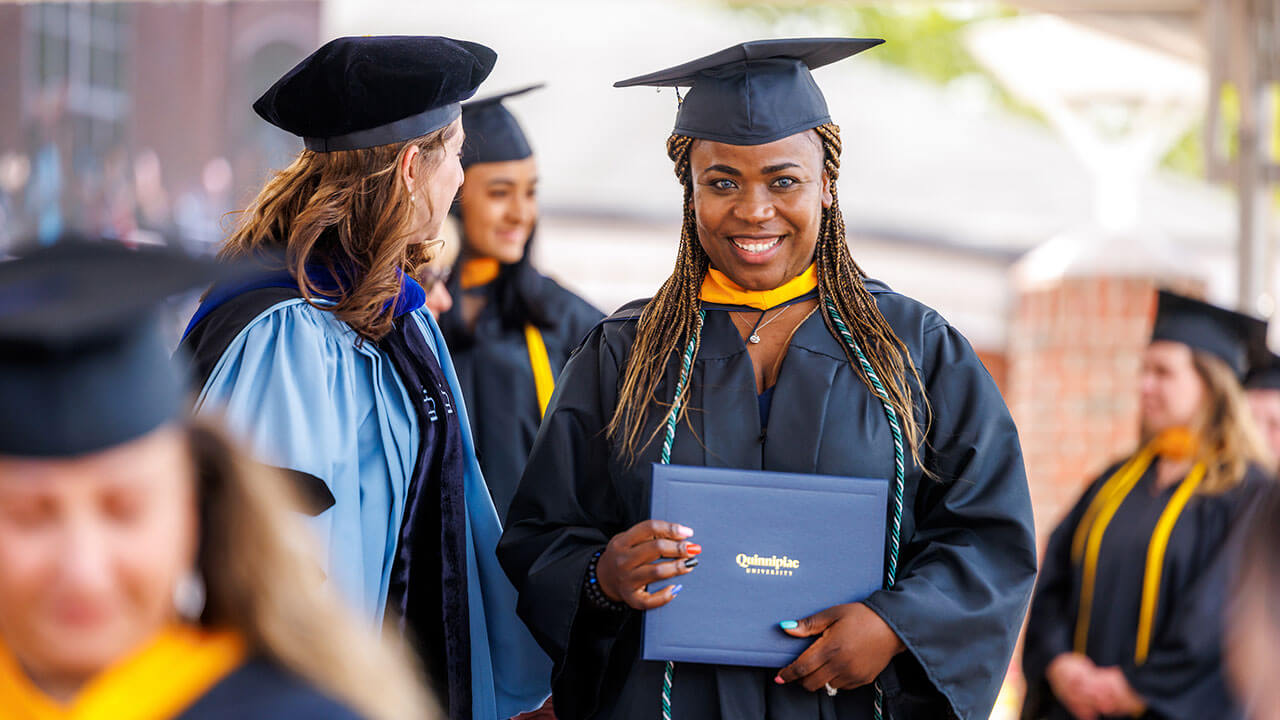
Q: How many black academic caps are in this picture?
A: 6